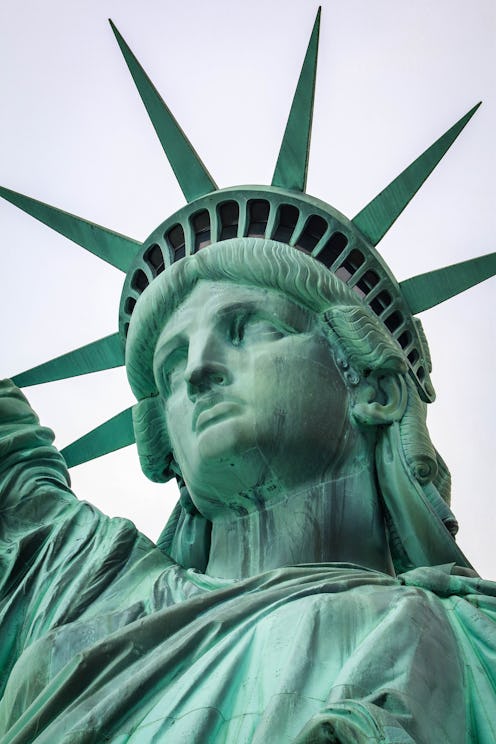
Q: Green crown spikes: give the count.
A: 7